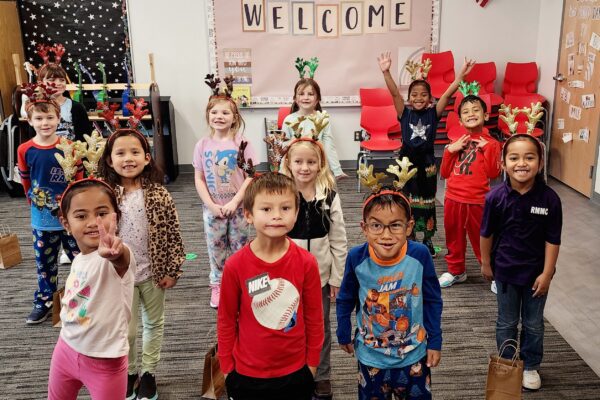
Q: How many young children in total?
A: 12